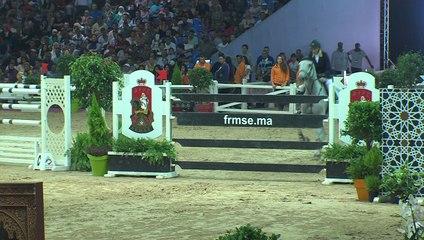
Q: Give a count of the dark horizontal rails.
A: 4